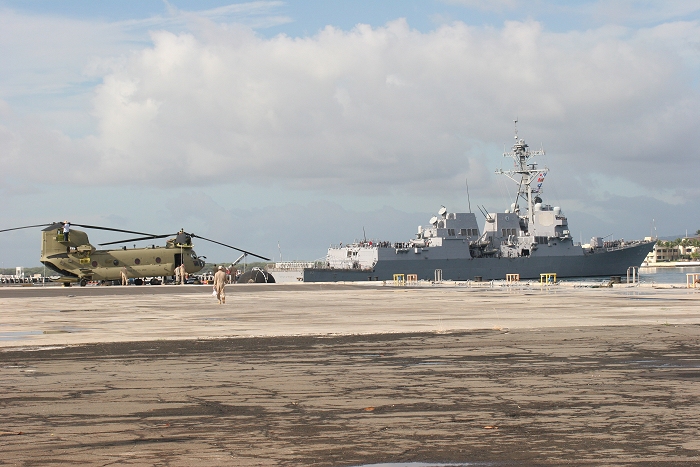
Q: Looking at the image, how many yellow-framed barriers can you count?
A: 2